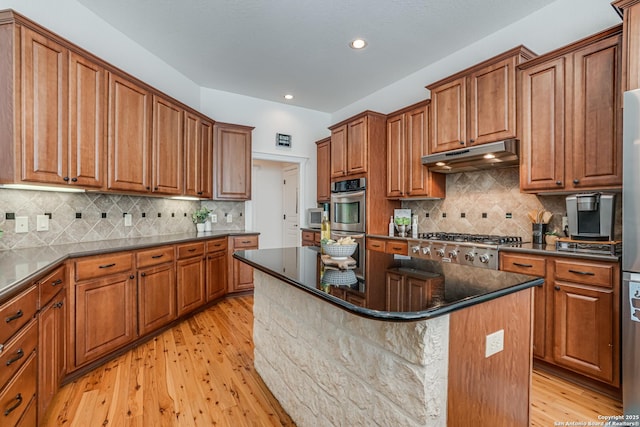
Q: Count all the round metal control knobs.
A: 6